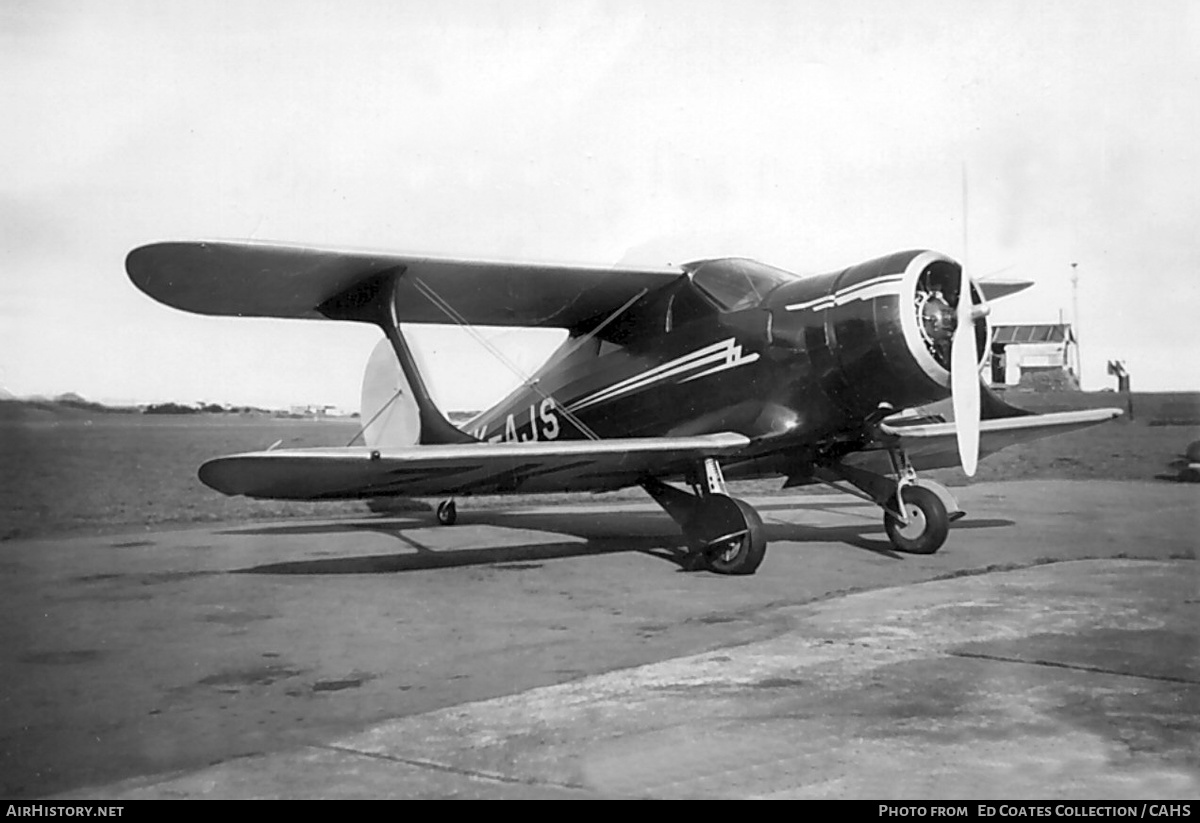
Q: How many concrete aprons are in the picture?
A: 1